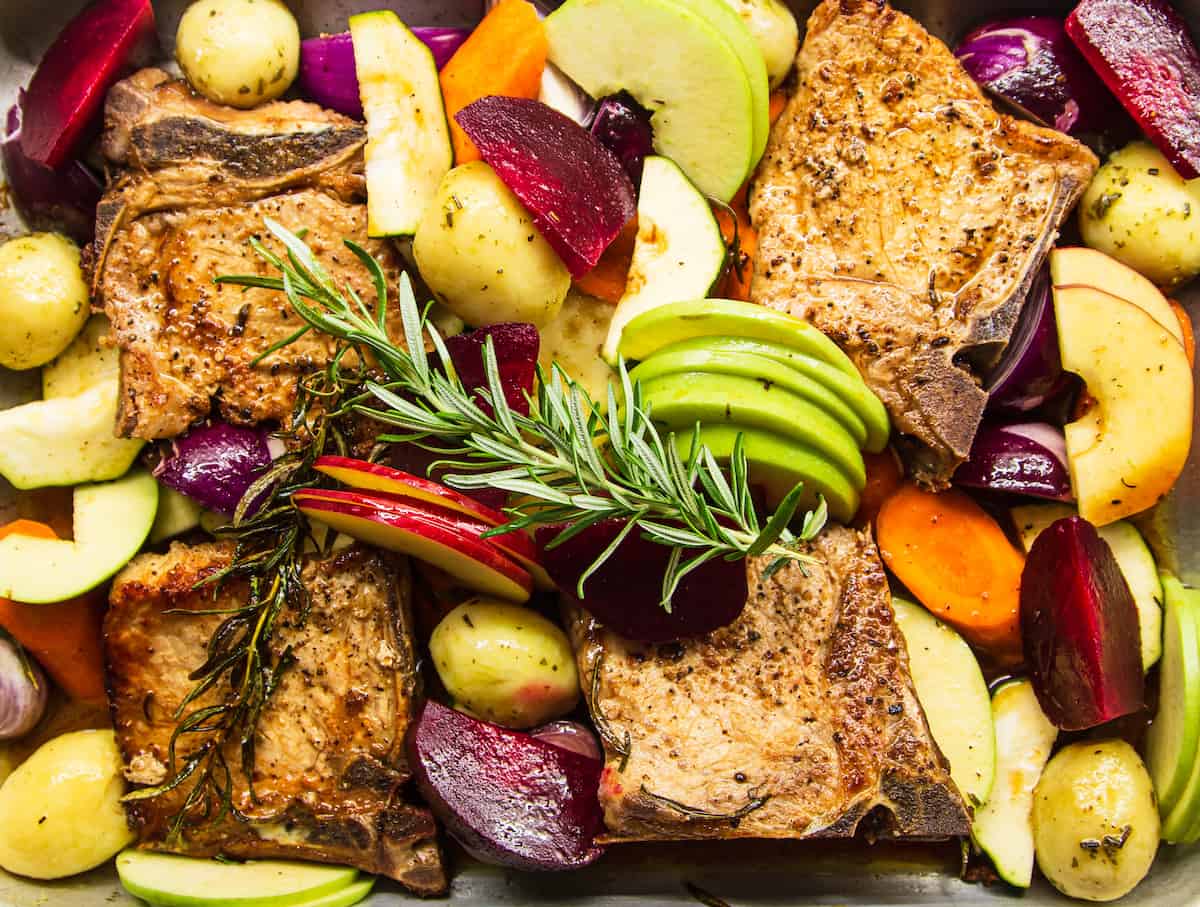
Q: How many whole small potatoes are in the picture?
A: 8